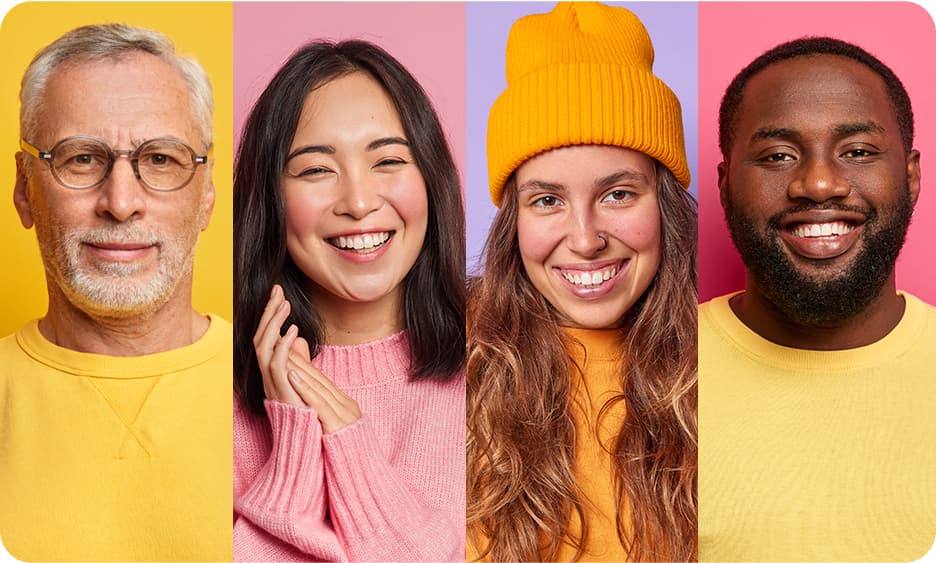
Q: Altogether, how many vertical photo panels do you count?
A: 4